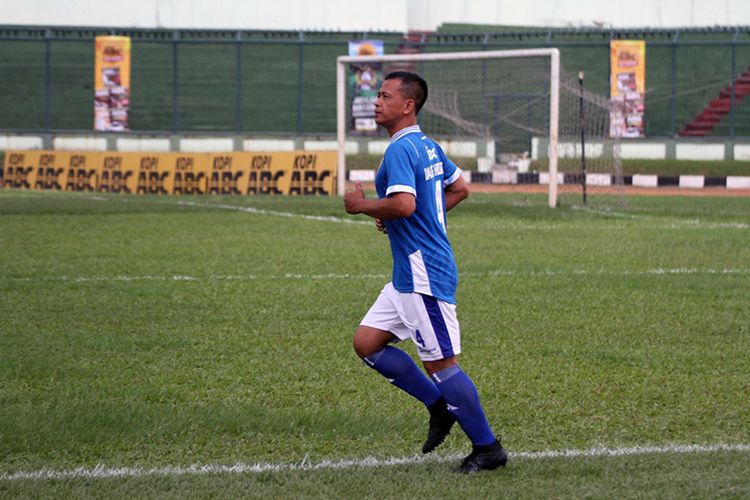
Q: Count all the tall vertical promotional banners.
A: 3